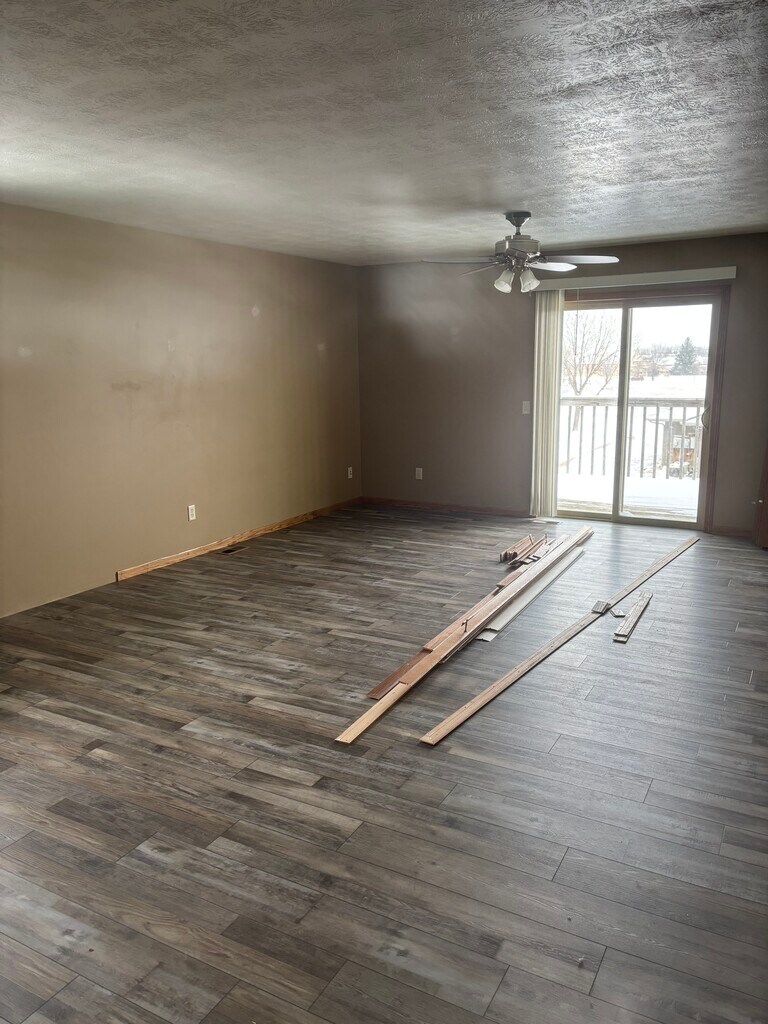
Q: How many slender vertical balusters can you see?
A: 10